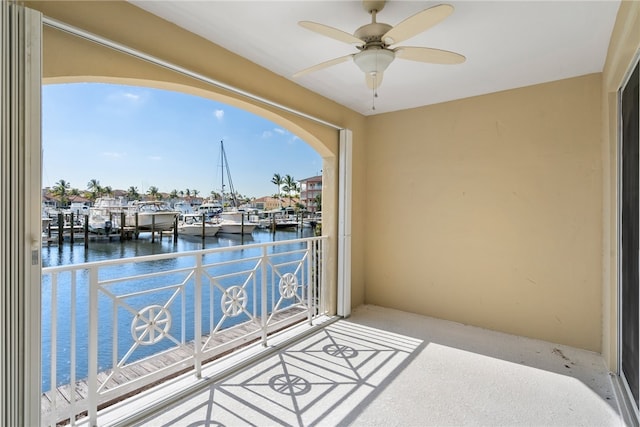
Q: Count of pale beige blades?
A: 5